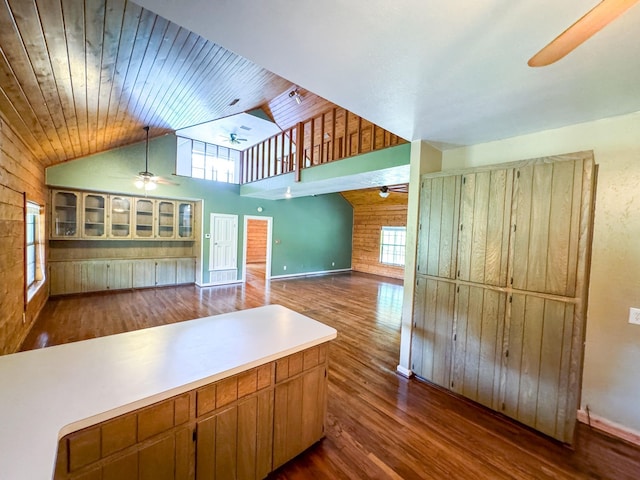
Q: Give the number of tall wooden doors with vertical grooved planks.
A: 6